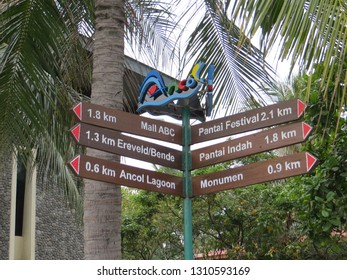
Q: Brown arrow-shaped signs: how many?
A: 6